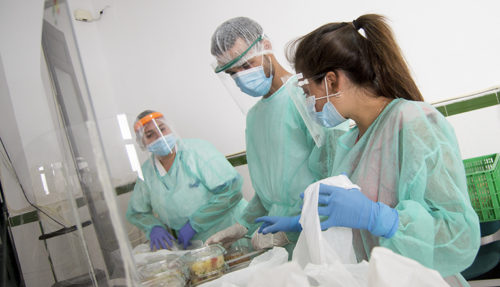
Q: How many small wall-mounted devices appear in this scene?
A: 1